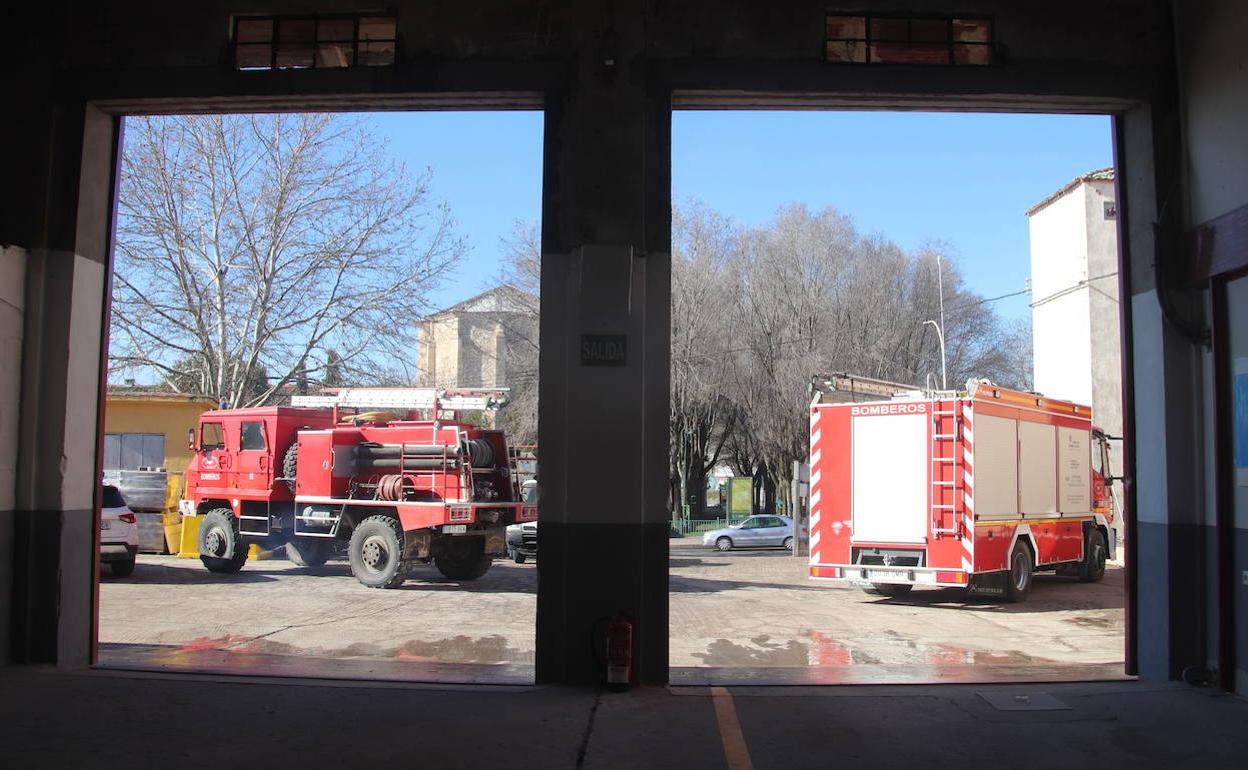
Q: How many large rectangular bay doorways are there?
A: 2